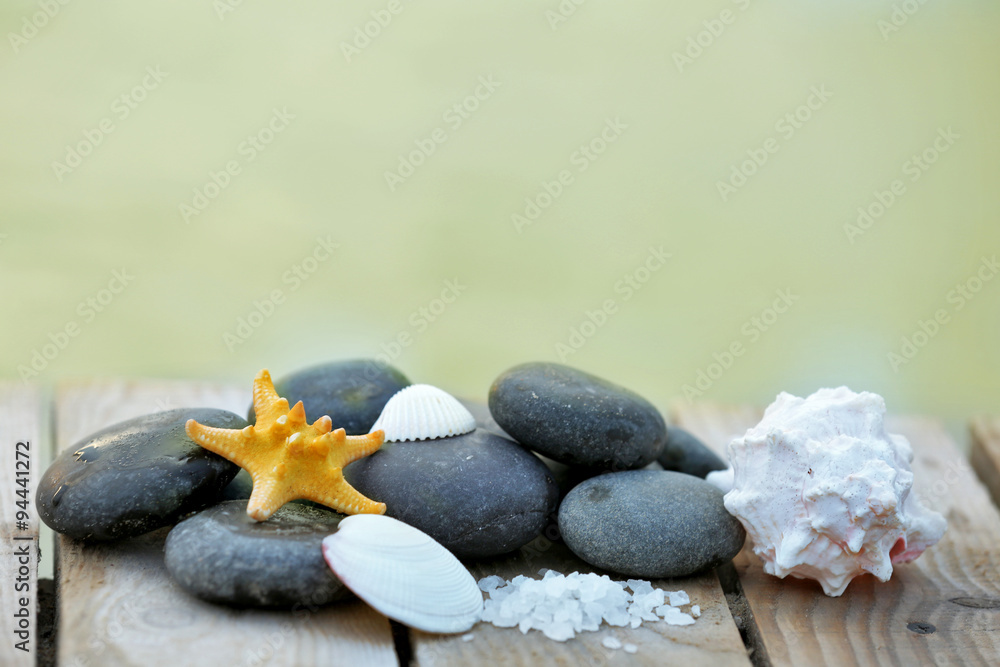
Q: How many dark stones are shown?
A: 7